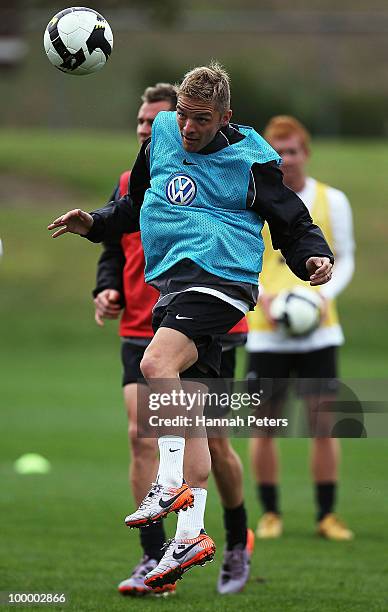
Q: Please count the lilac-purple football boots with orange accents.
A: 2